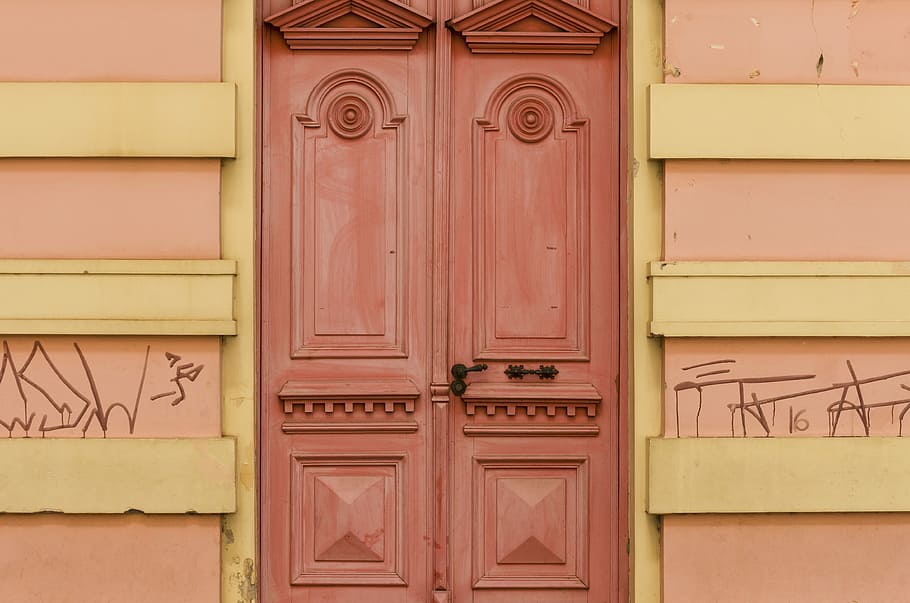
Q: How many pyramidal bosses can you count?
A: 2